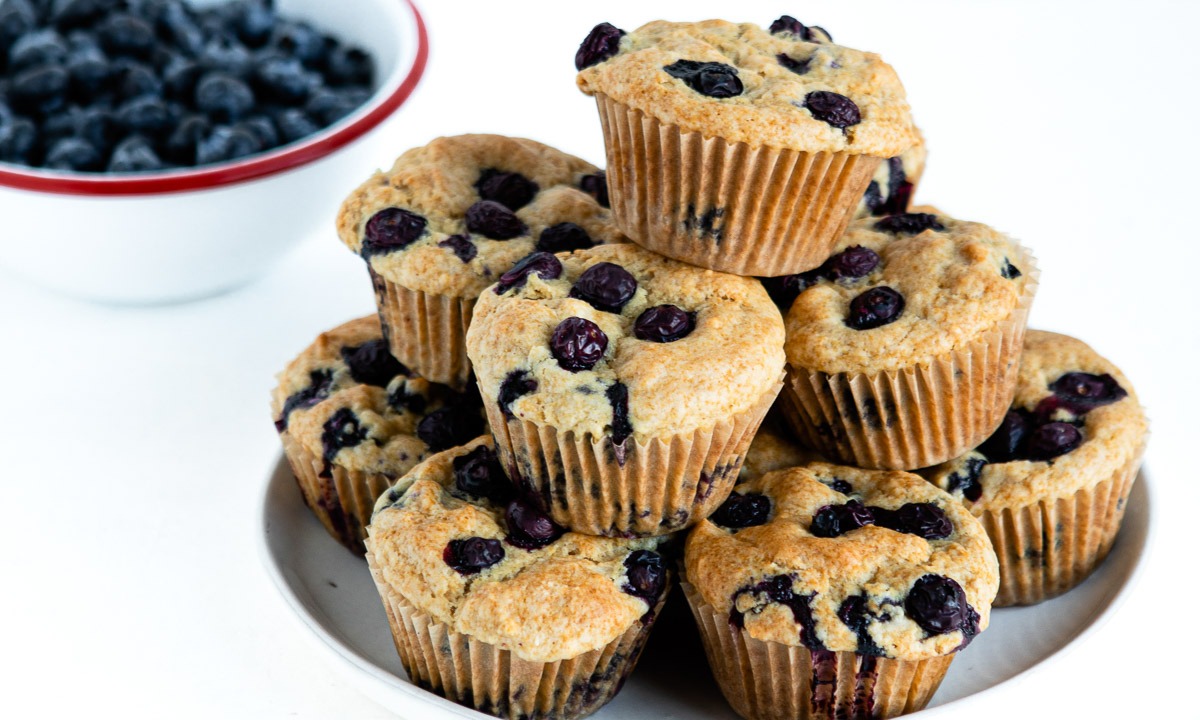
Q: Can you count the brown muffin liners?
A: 8